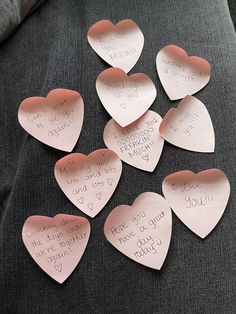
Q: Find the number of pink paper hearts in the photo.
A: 10